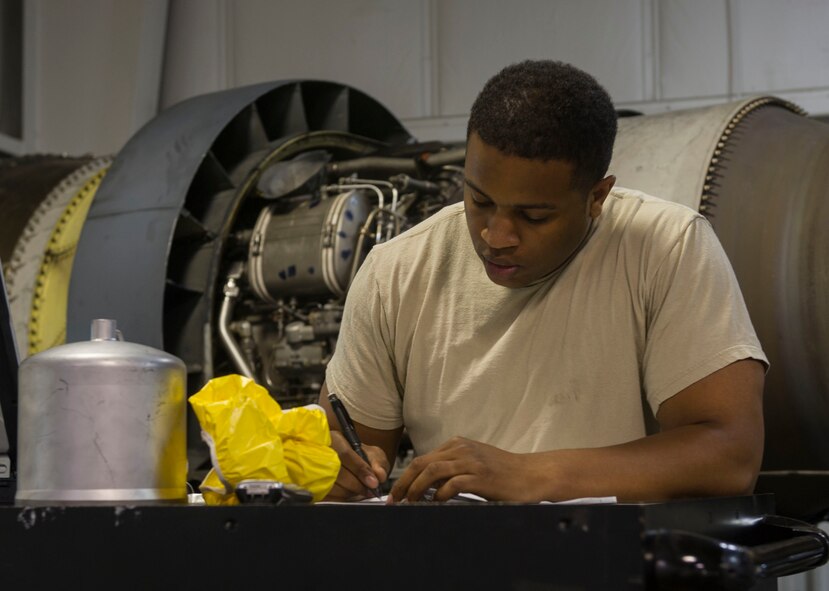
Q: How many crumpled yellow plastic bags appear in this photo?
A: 1